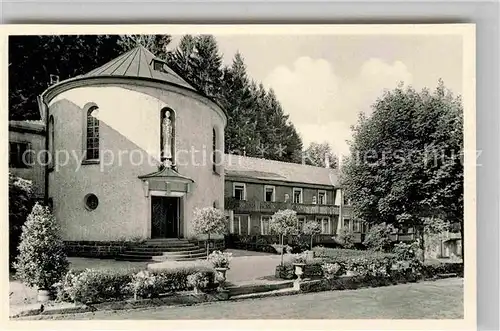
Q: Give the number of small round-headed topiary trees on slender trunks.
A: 3